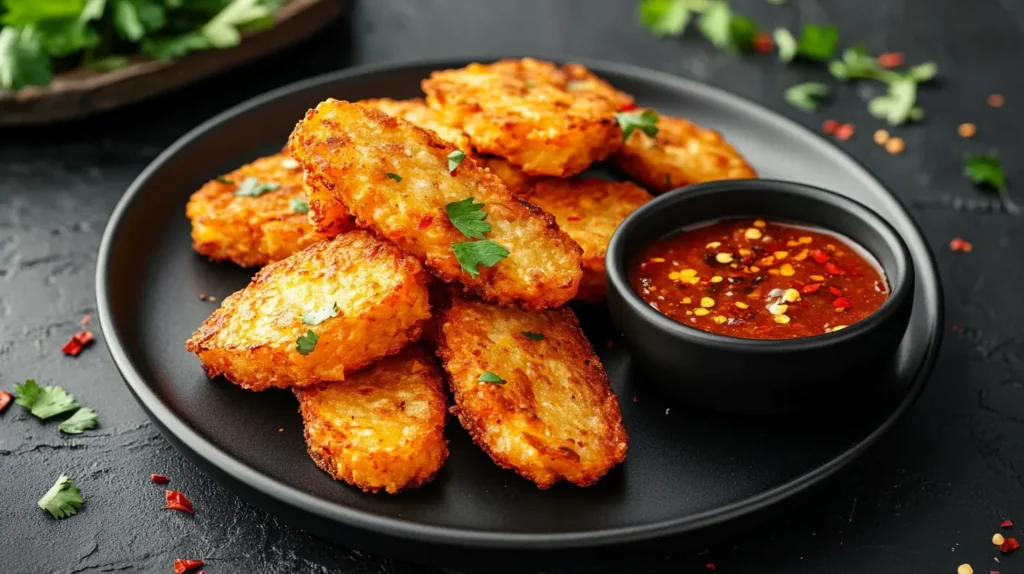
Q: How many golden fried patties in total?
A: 9